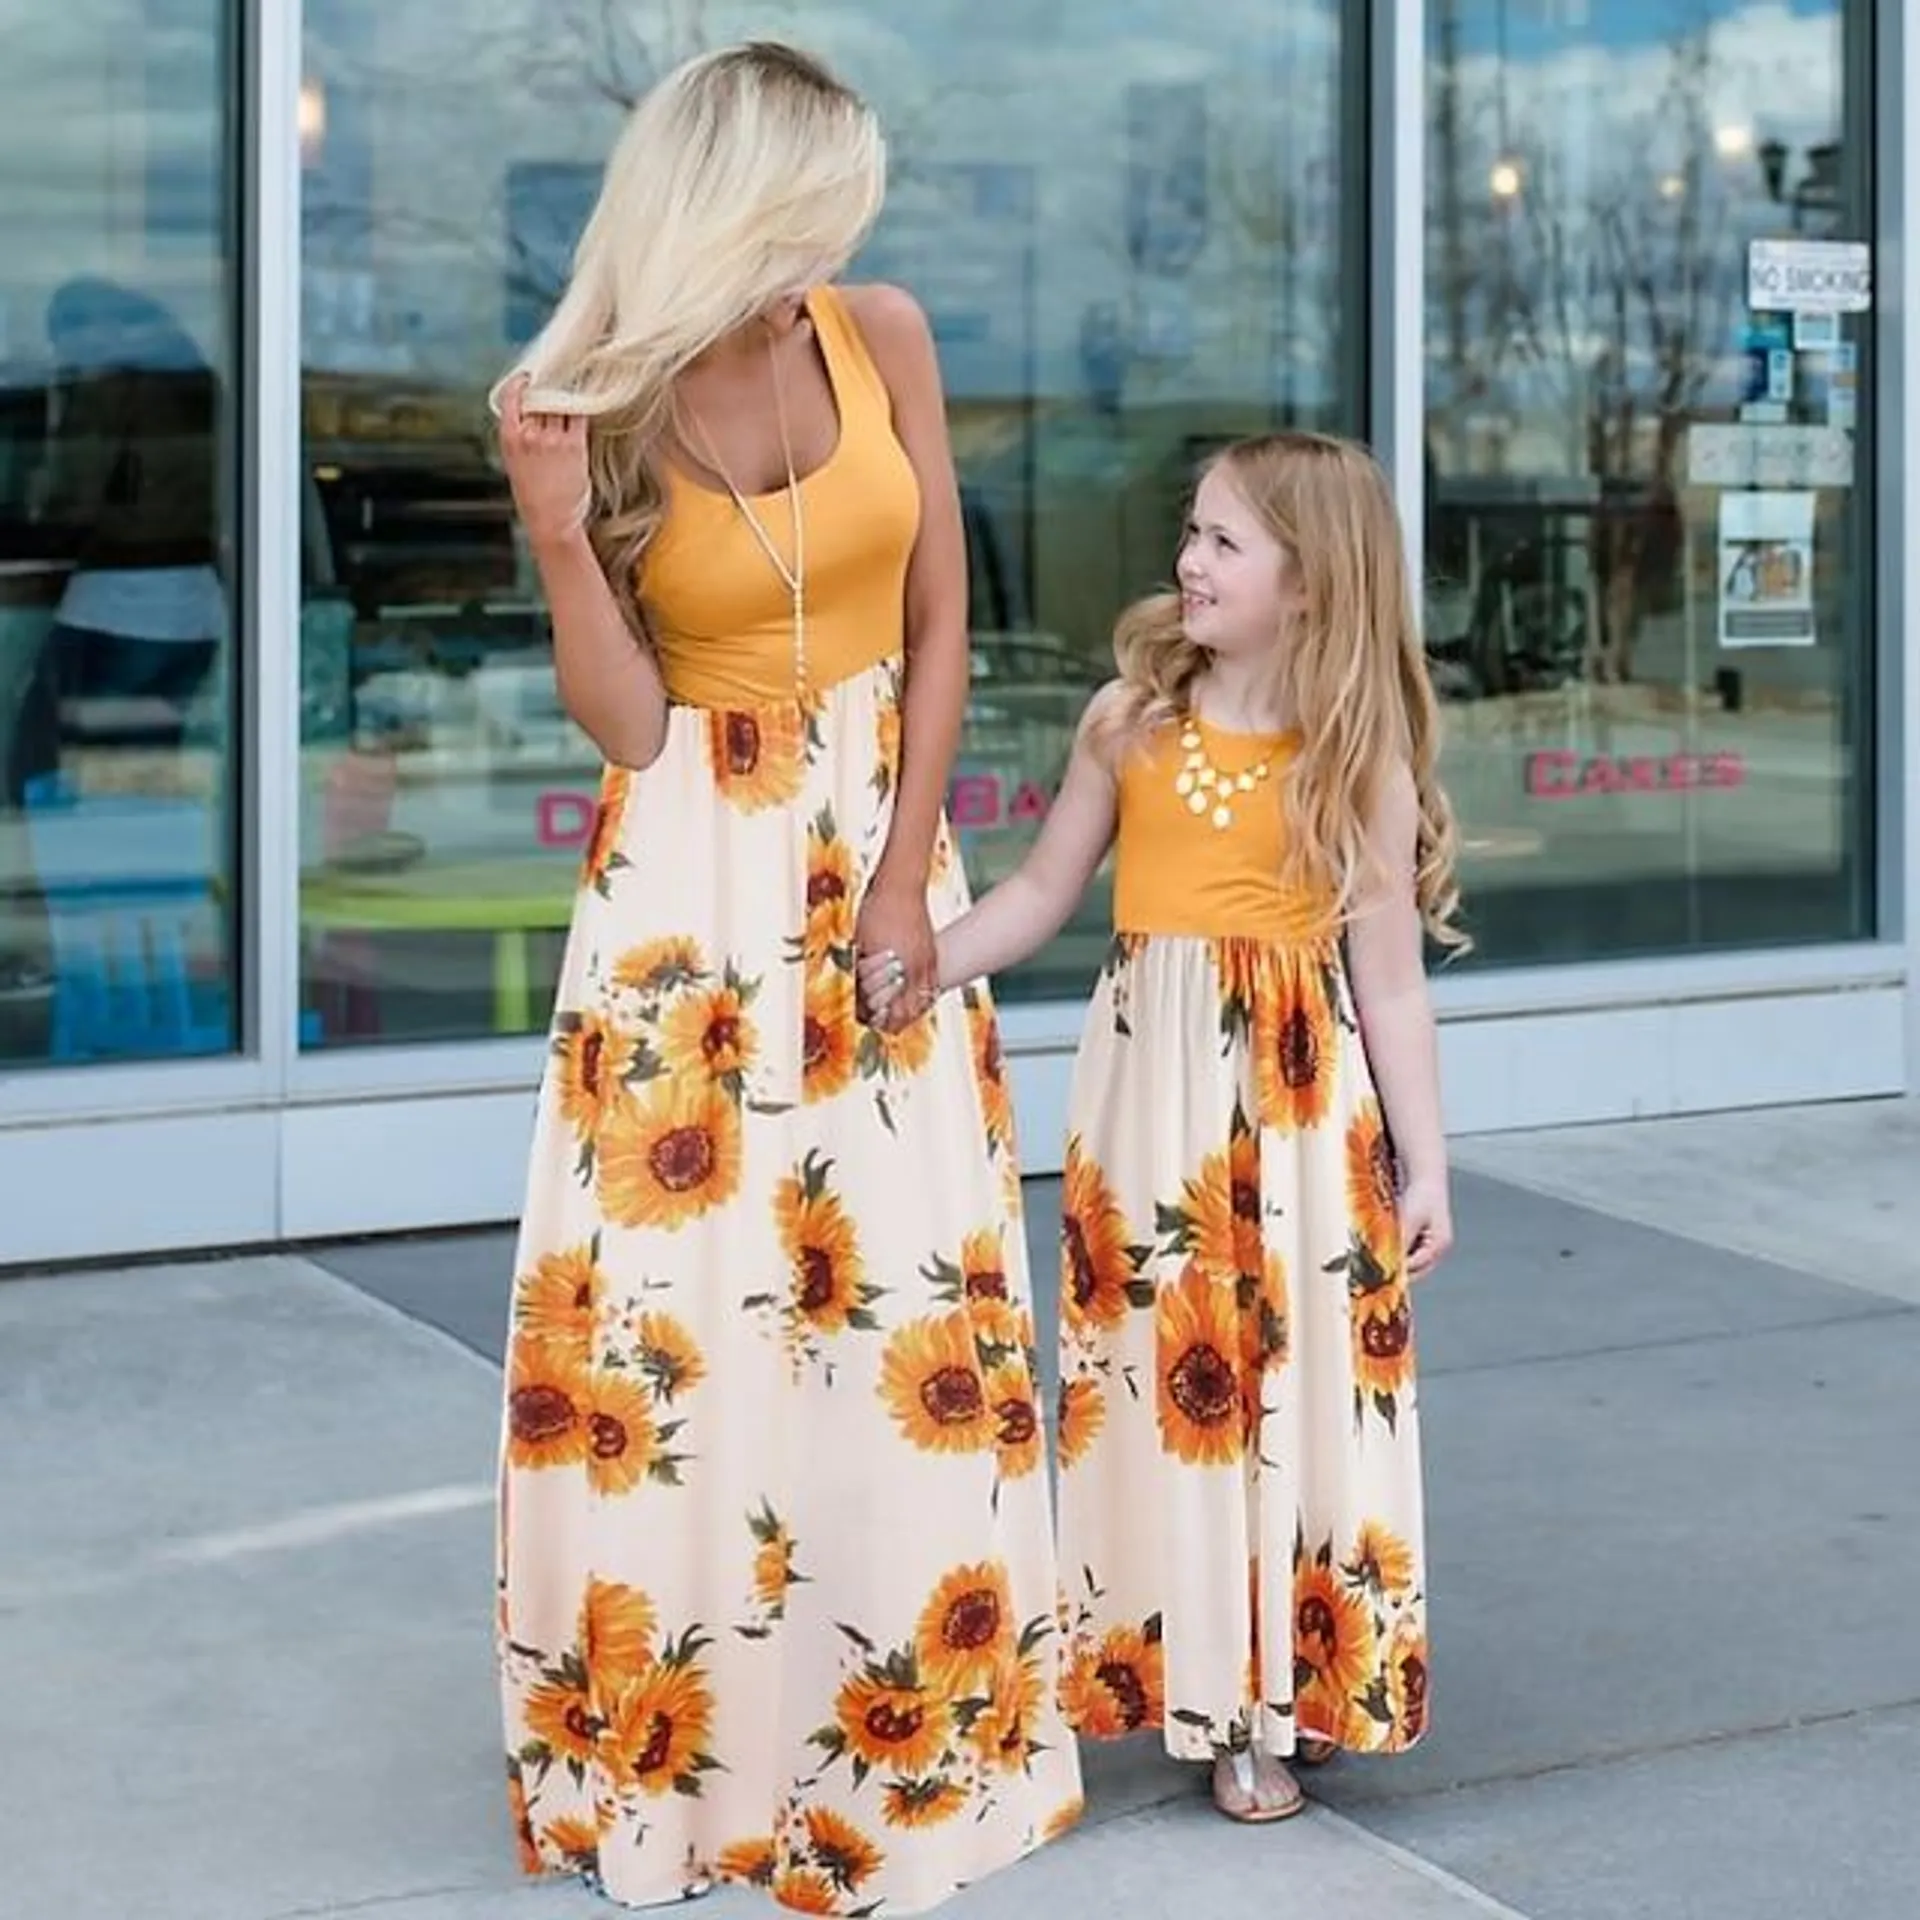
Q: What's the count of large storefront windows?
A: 3